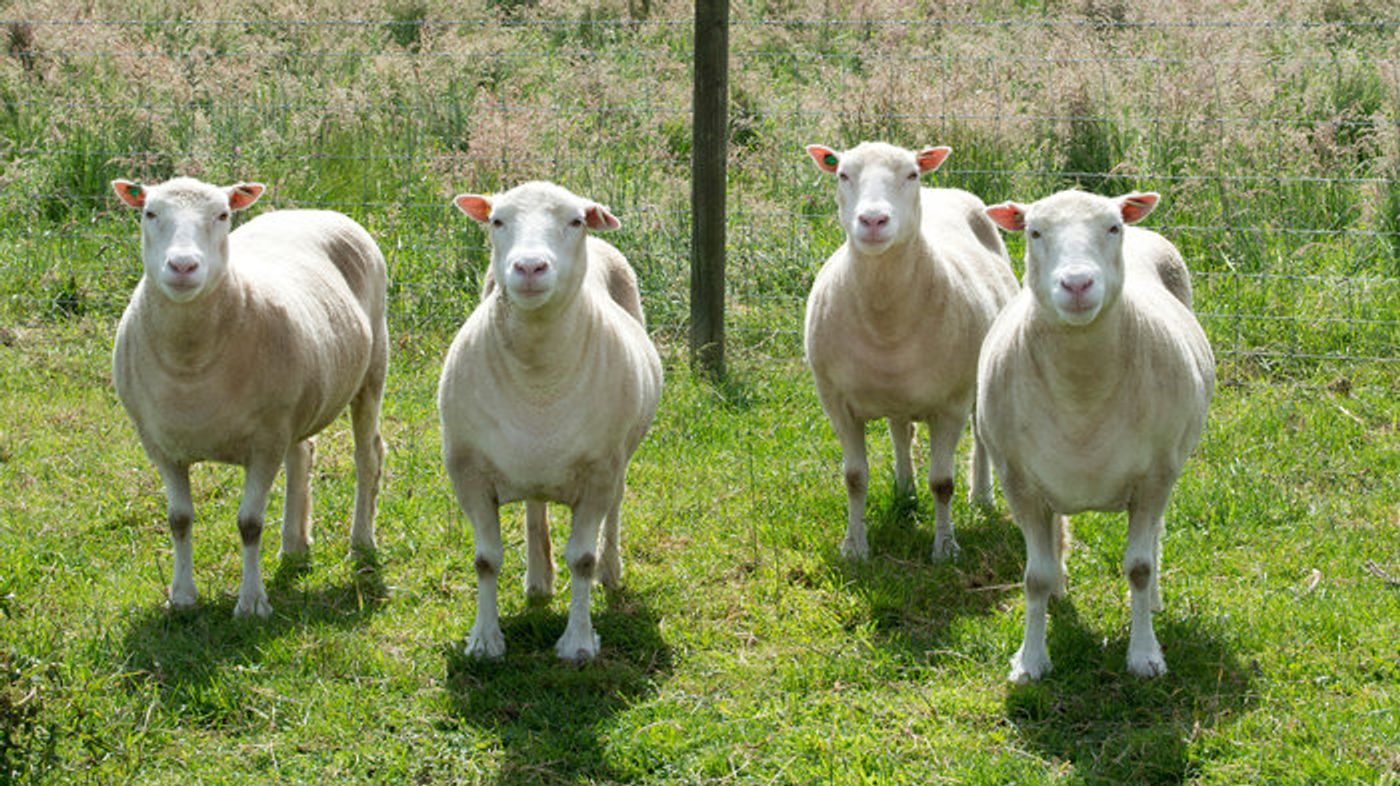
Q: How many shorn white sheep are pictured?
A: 4